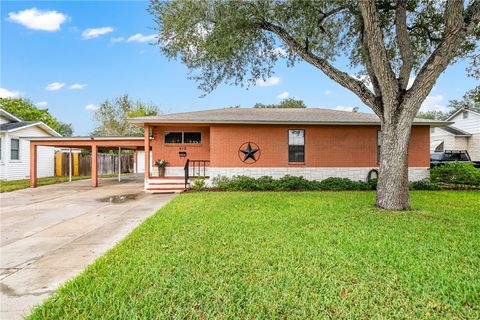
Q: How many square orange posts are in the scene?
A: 3